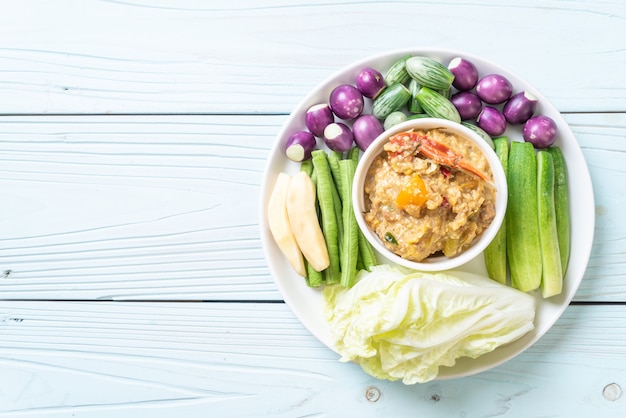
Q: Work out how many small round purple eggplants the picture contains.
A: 12